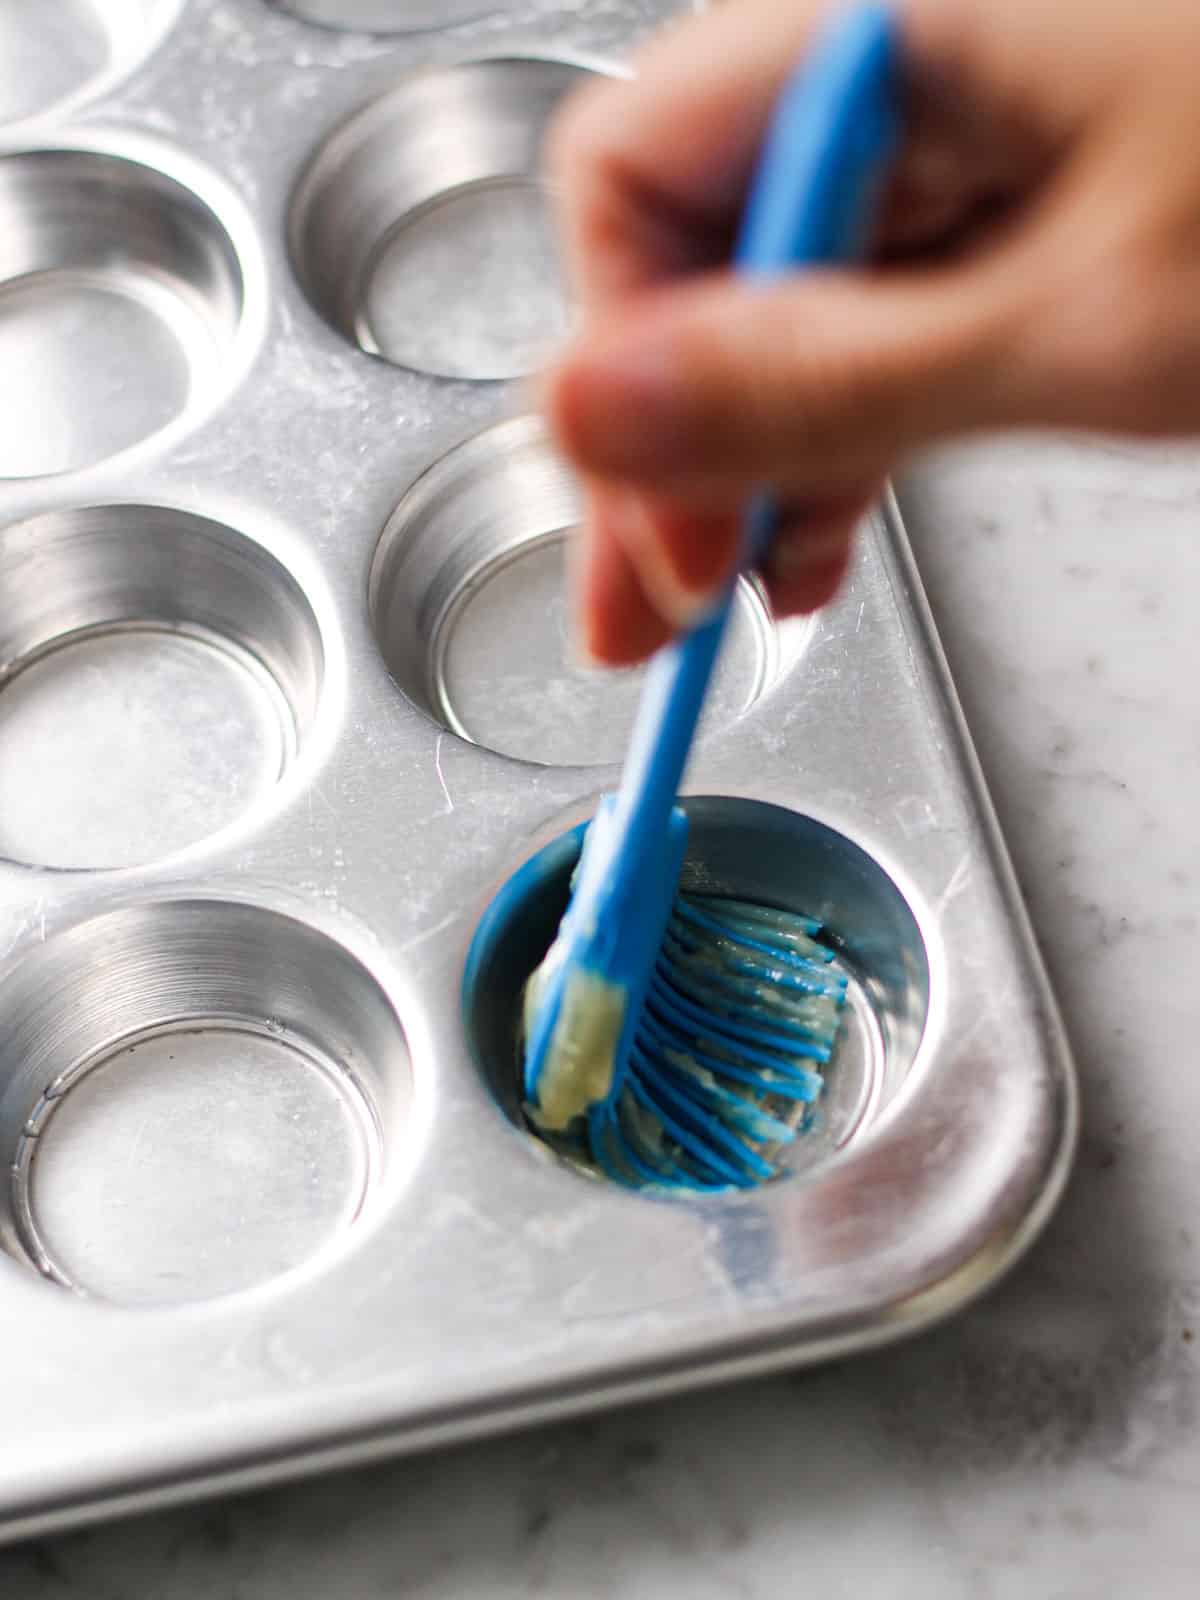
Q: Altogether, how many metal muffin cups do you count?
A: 8